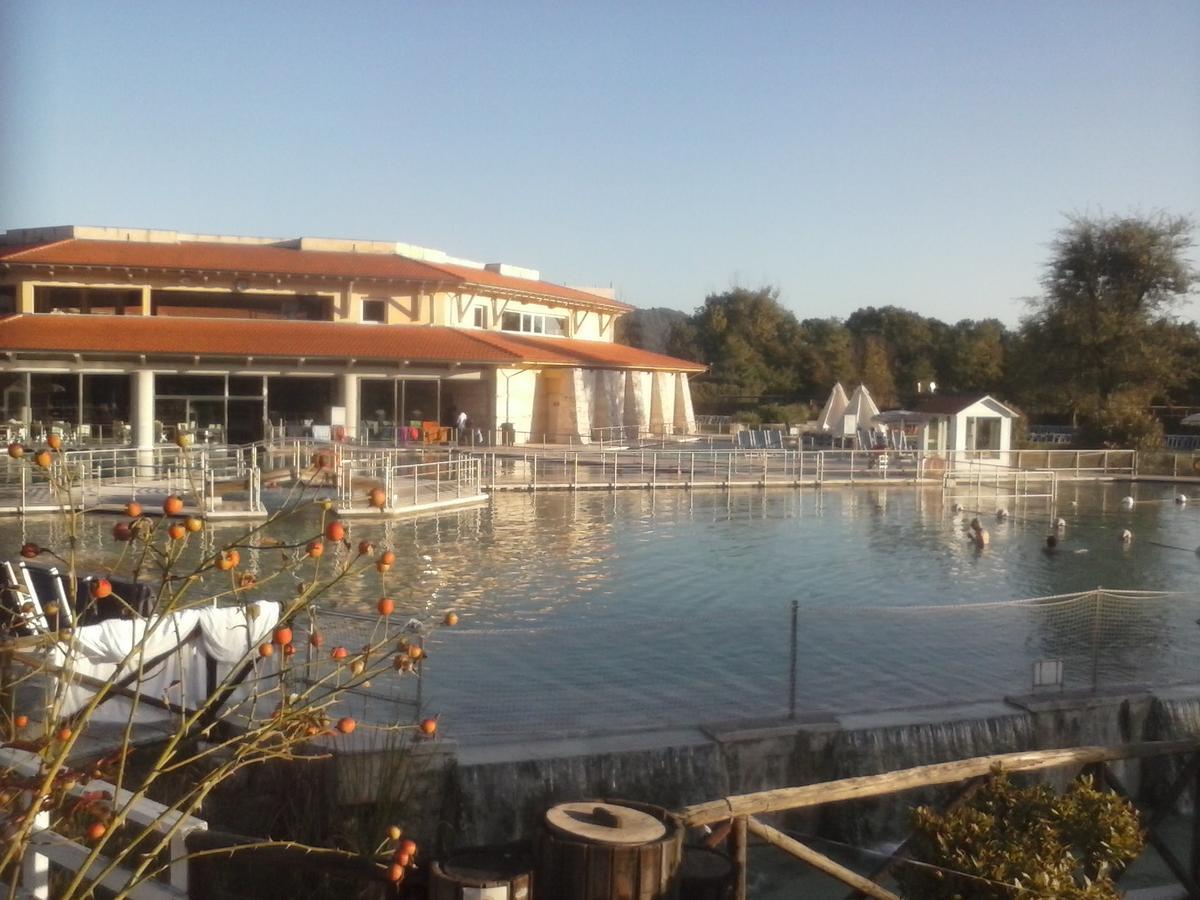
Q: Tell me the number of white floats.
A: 6